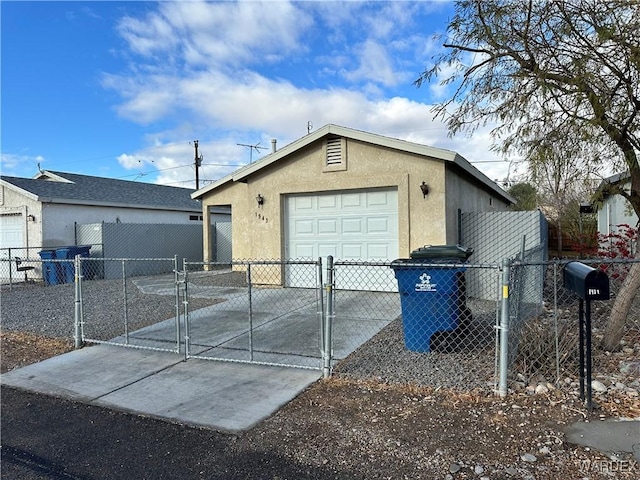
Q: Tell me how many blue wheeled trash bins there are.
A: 3